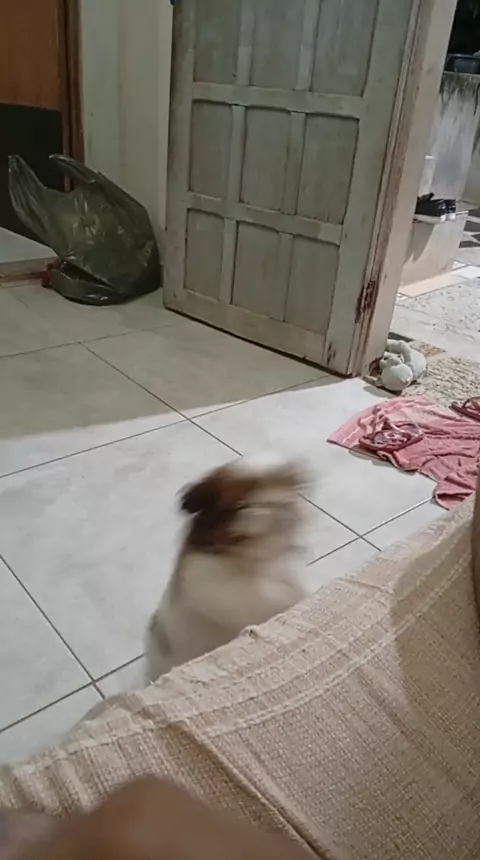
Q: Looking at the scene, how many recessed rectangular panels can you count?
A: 9